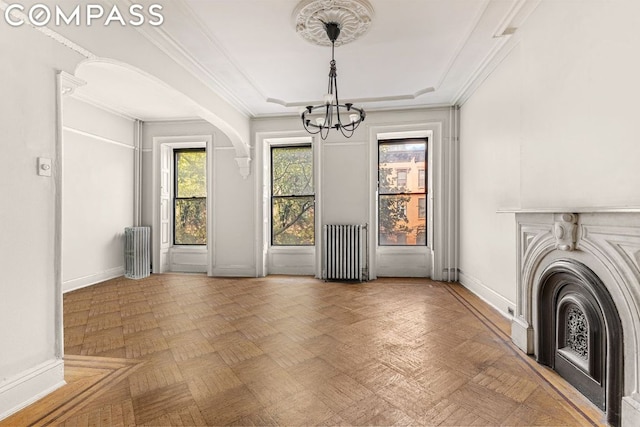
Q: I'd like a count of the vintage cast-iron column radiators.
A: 2